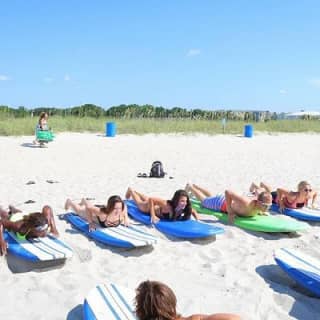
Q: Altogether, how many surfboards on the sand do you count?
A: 7